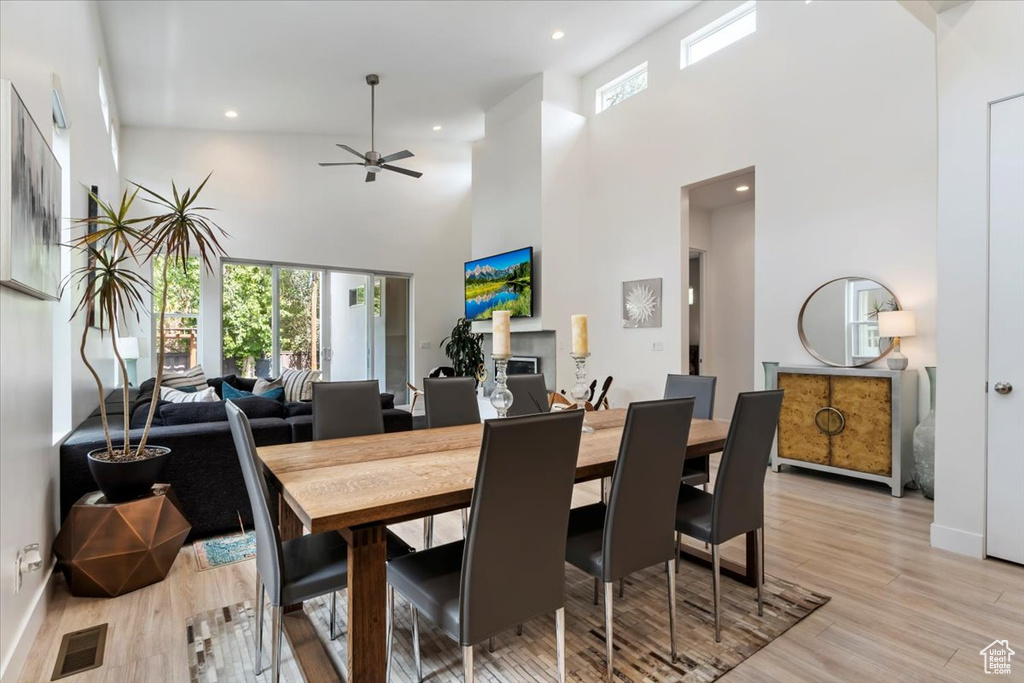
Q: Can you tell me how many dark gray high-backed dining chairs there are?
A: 8